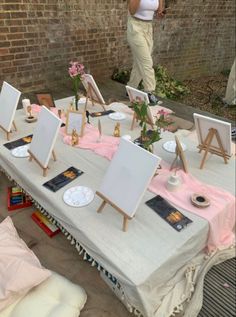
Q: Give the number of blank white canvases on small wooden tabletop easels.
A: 6